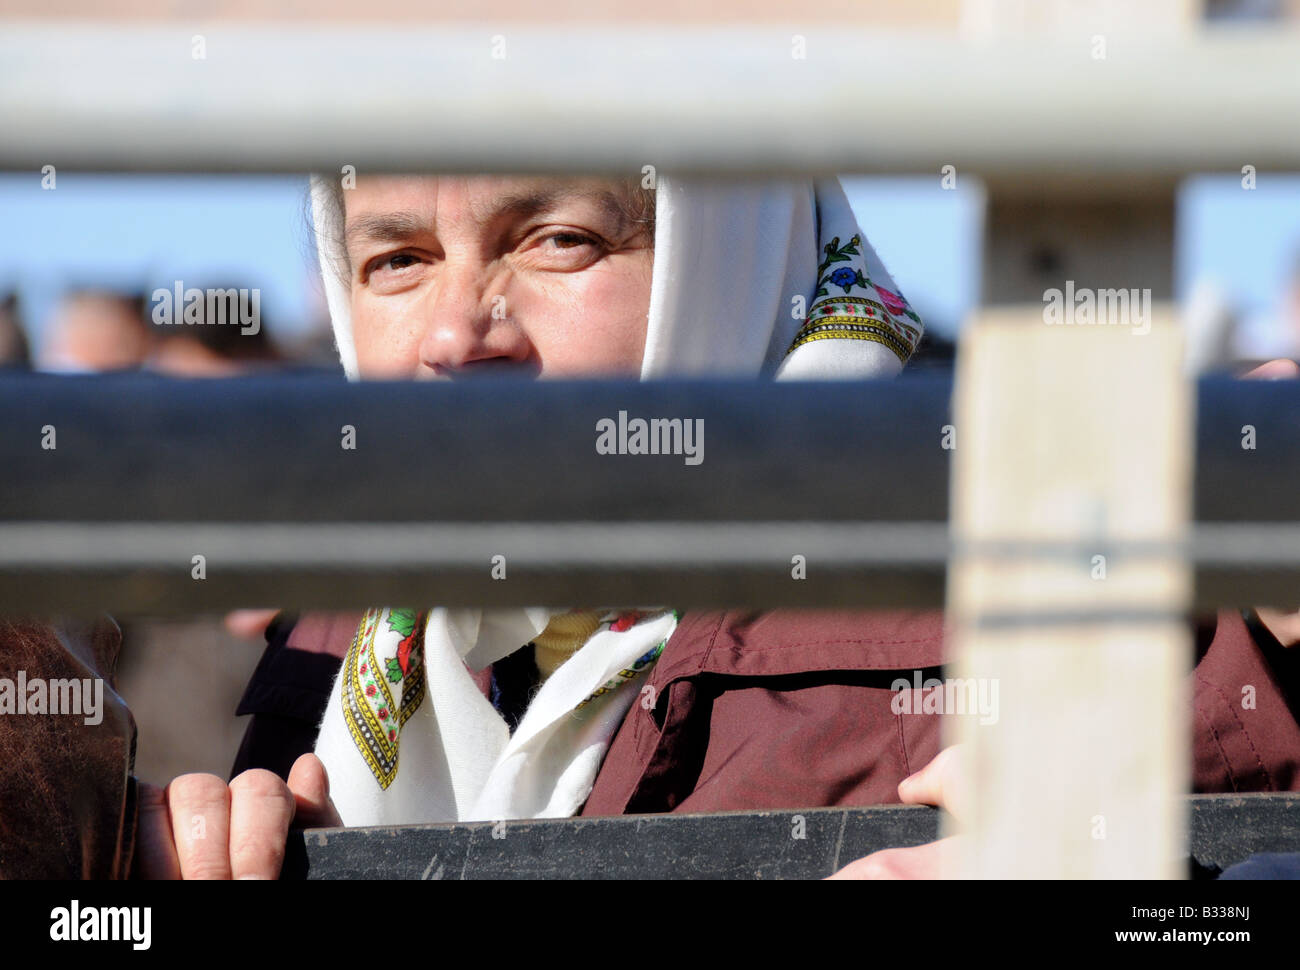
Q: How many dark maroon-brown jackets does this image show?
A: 1